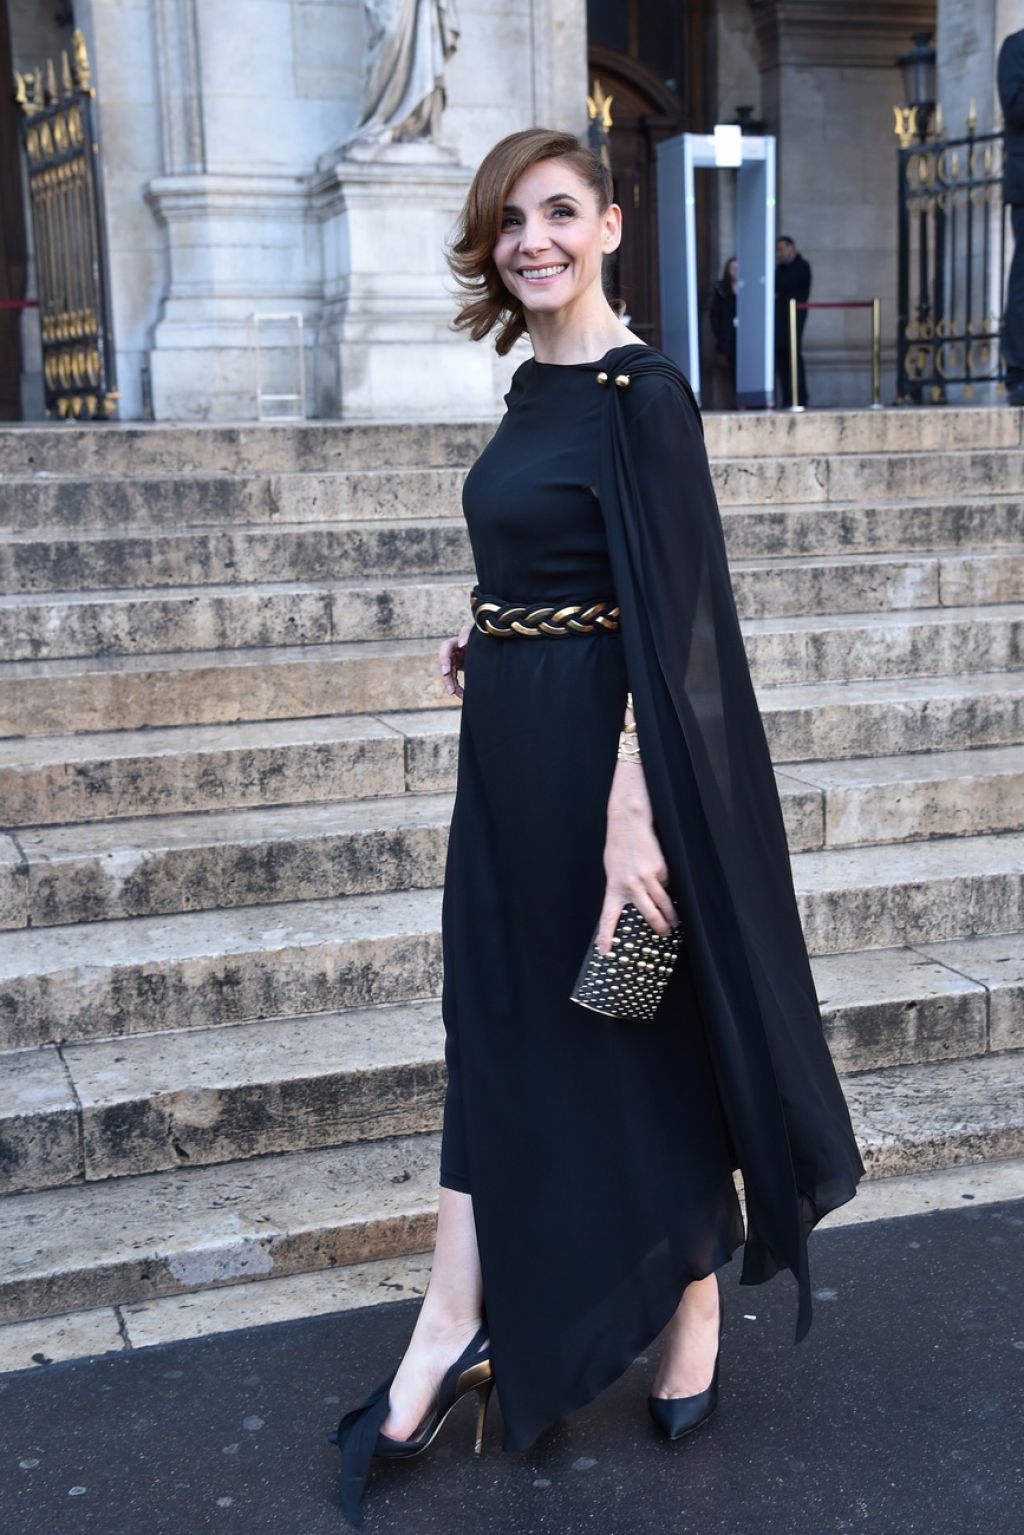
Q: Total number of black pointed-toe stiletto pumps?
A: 2